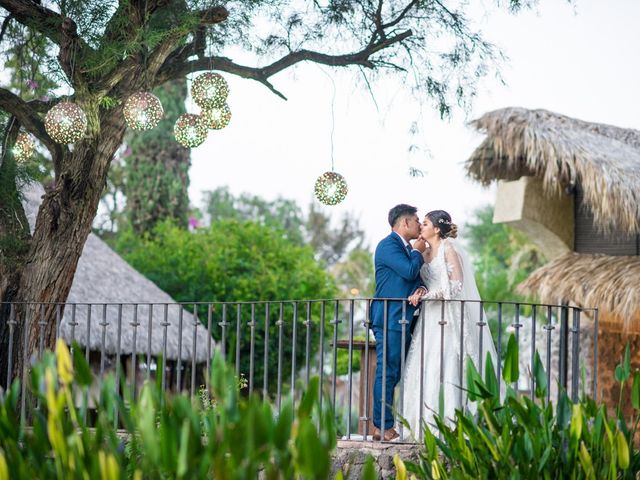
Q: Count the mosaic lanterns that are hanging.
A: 7